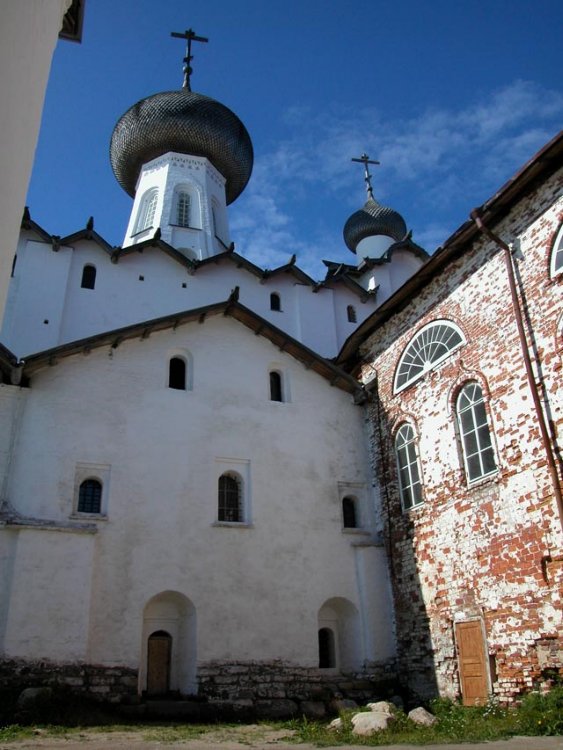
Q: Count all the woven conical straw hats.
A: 0